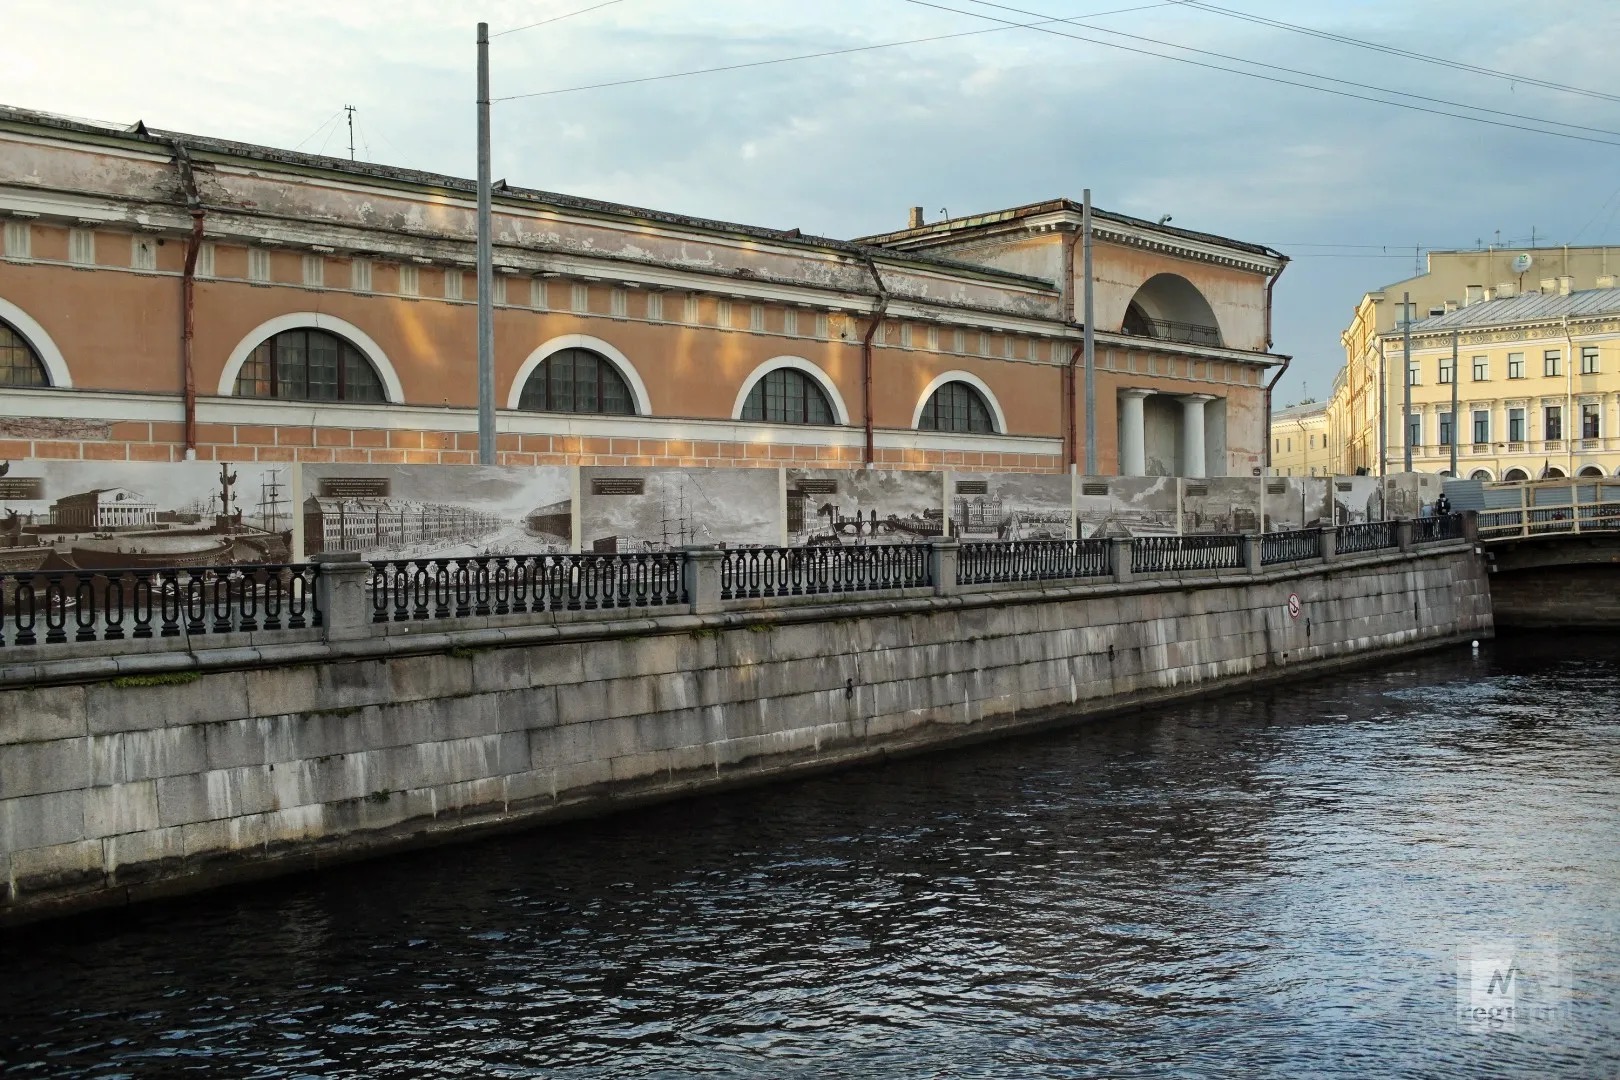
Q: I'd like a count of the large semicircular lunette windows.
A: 5